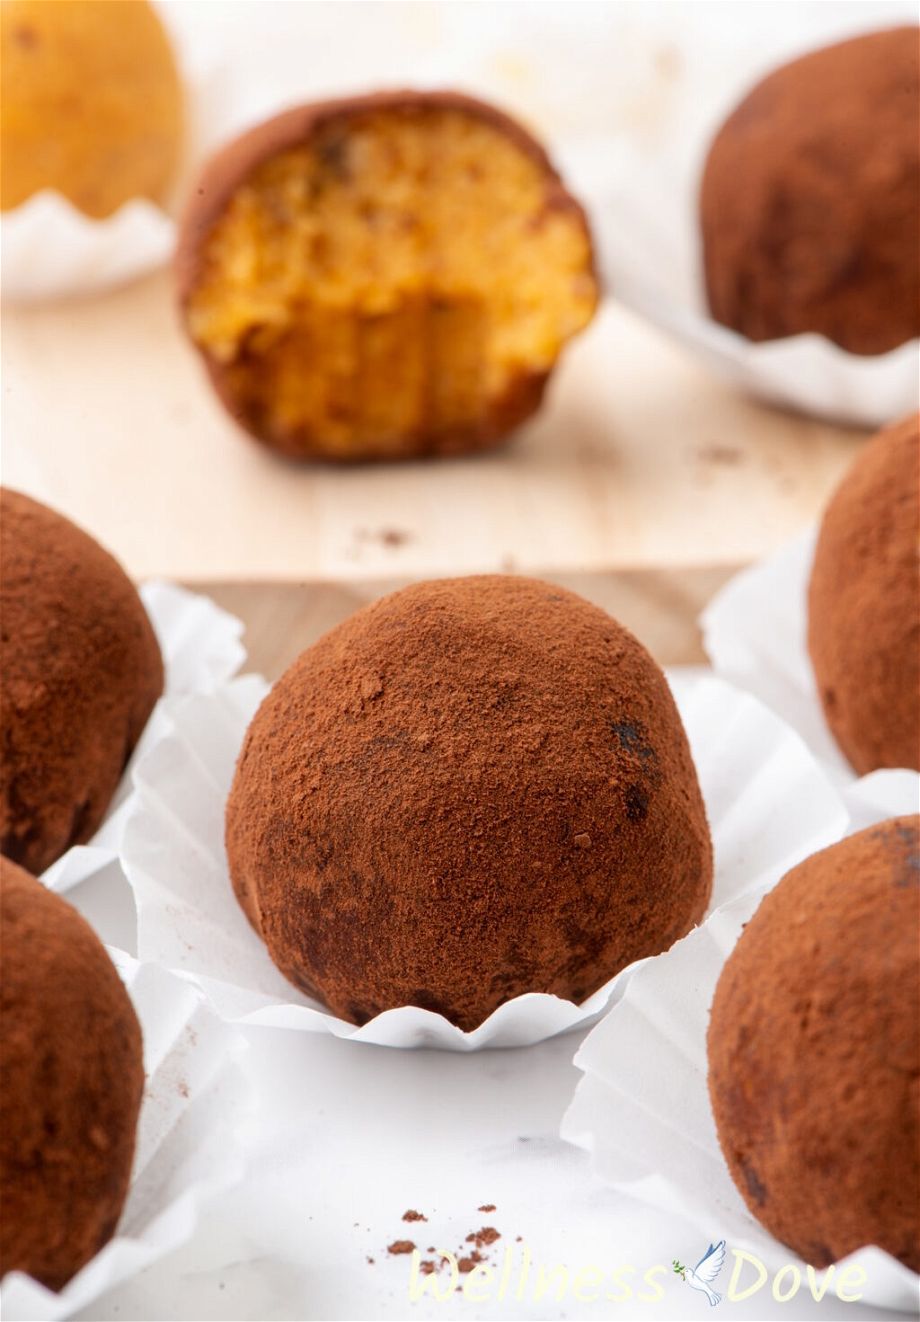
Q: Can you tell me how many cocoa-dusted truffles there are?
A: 7